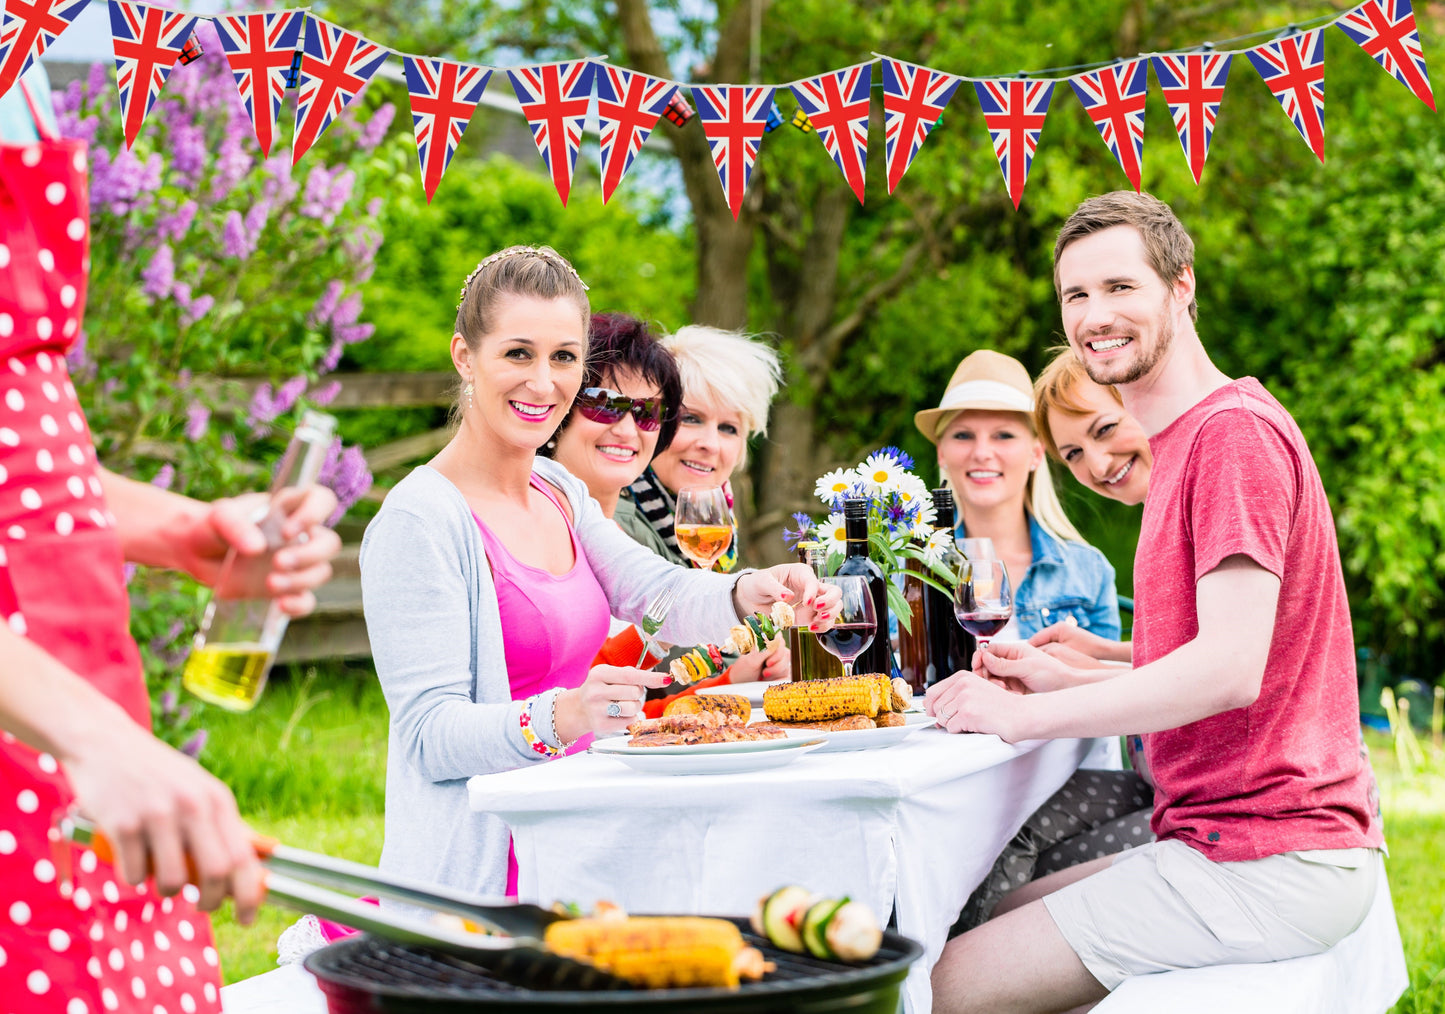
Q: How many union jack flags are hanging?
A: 15